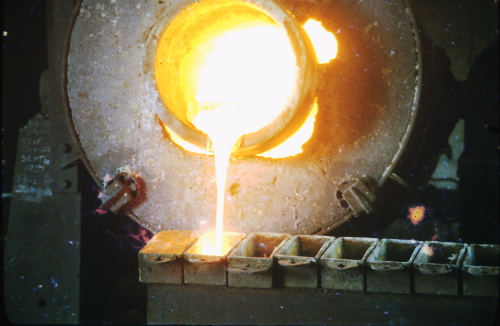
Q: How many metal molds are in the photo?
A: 8